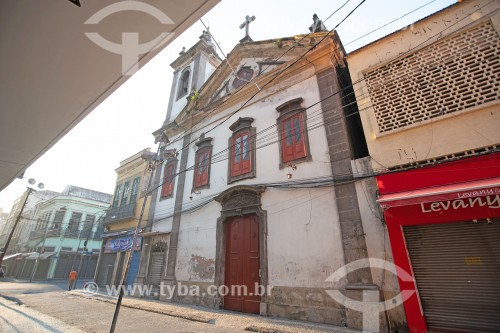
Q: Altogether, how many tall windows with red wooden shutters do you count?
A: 4